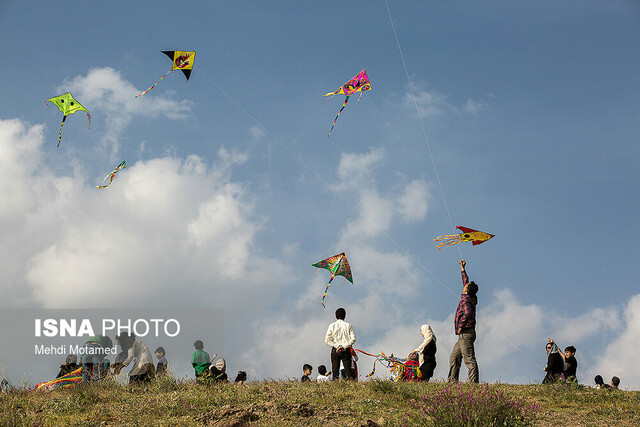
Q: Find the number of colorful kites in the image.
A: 6